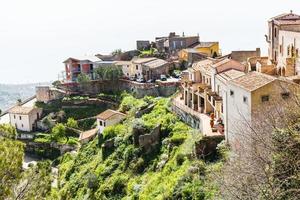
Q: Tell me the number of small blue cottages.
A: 0